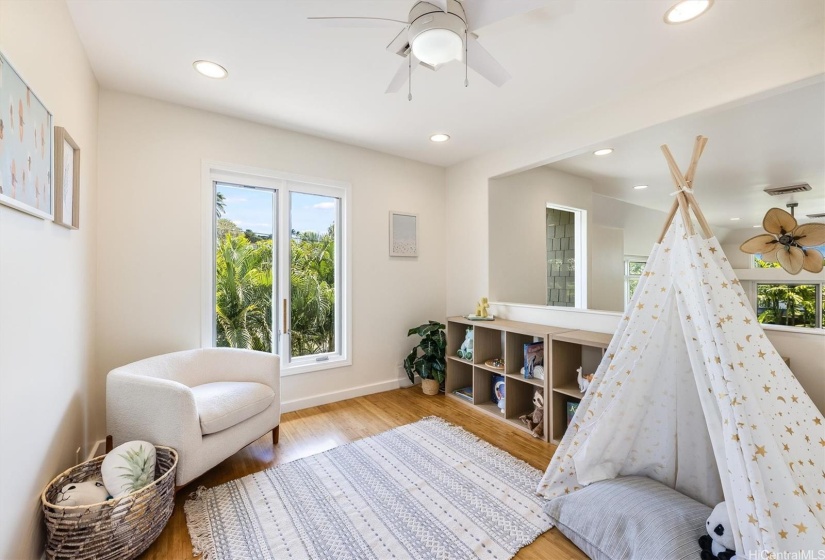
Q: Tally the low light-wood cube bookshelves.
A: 2